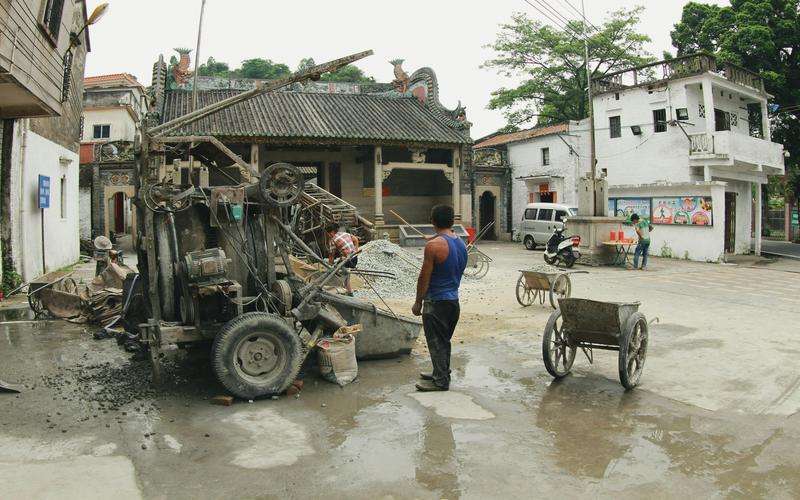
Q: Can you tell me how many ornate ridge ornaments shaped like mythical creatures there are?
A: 2